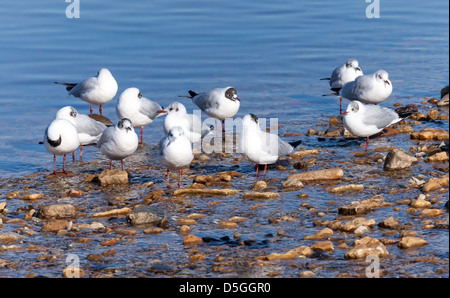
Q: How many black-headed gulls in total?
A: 12